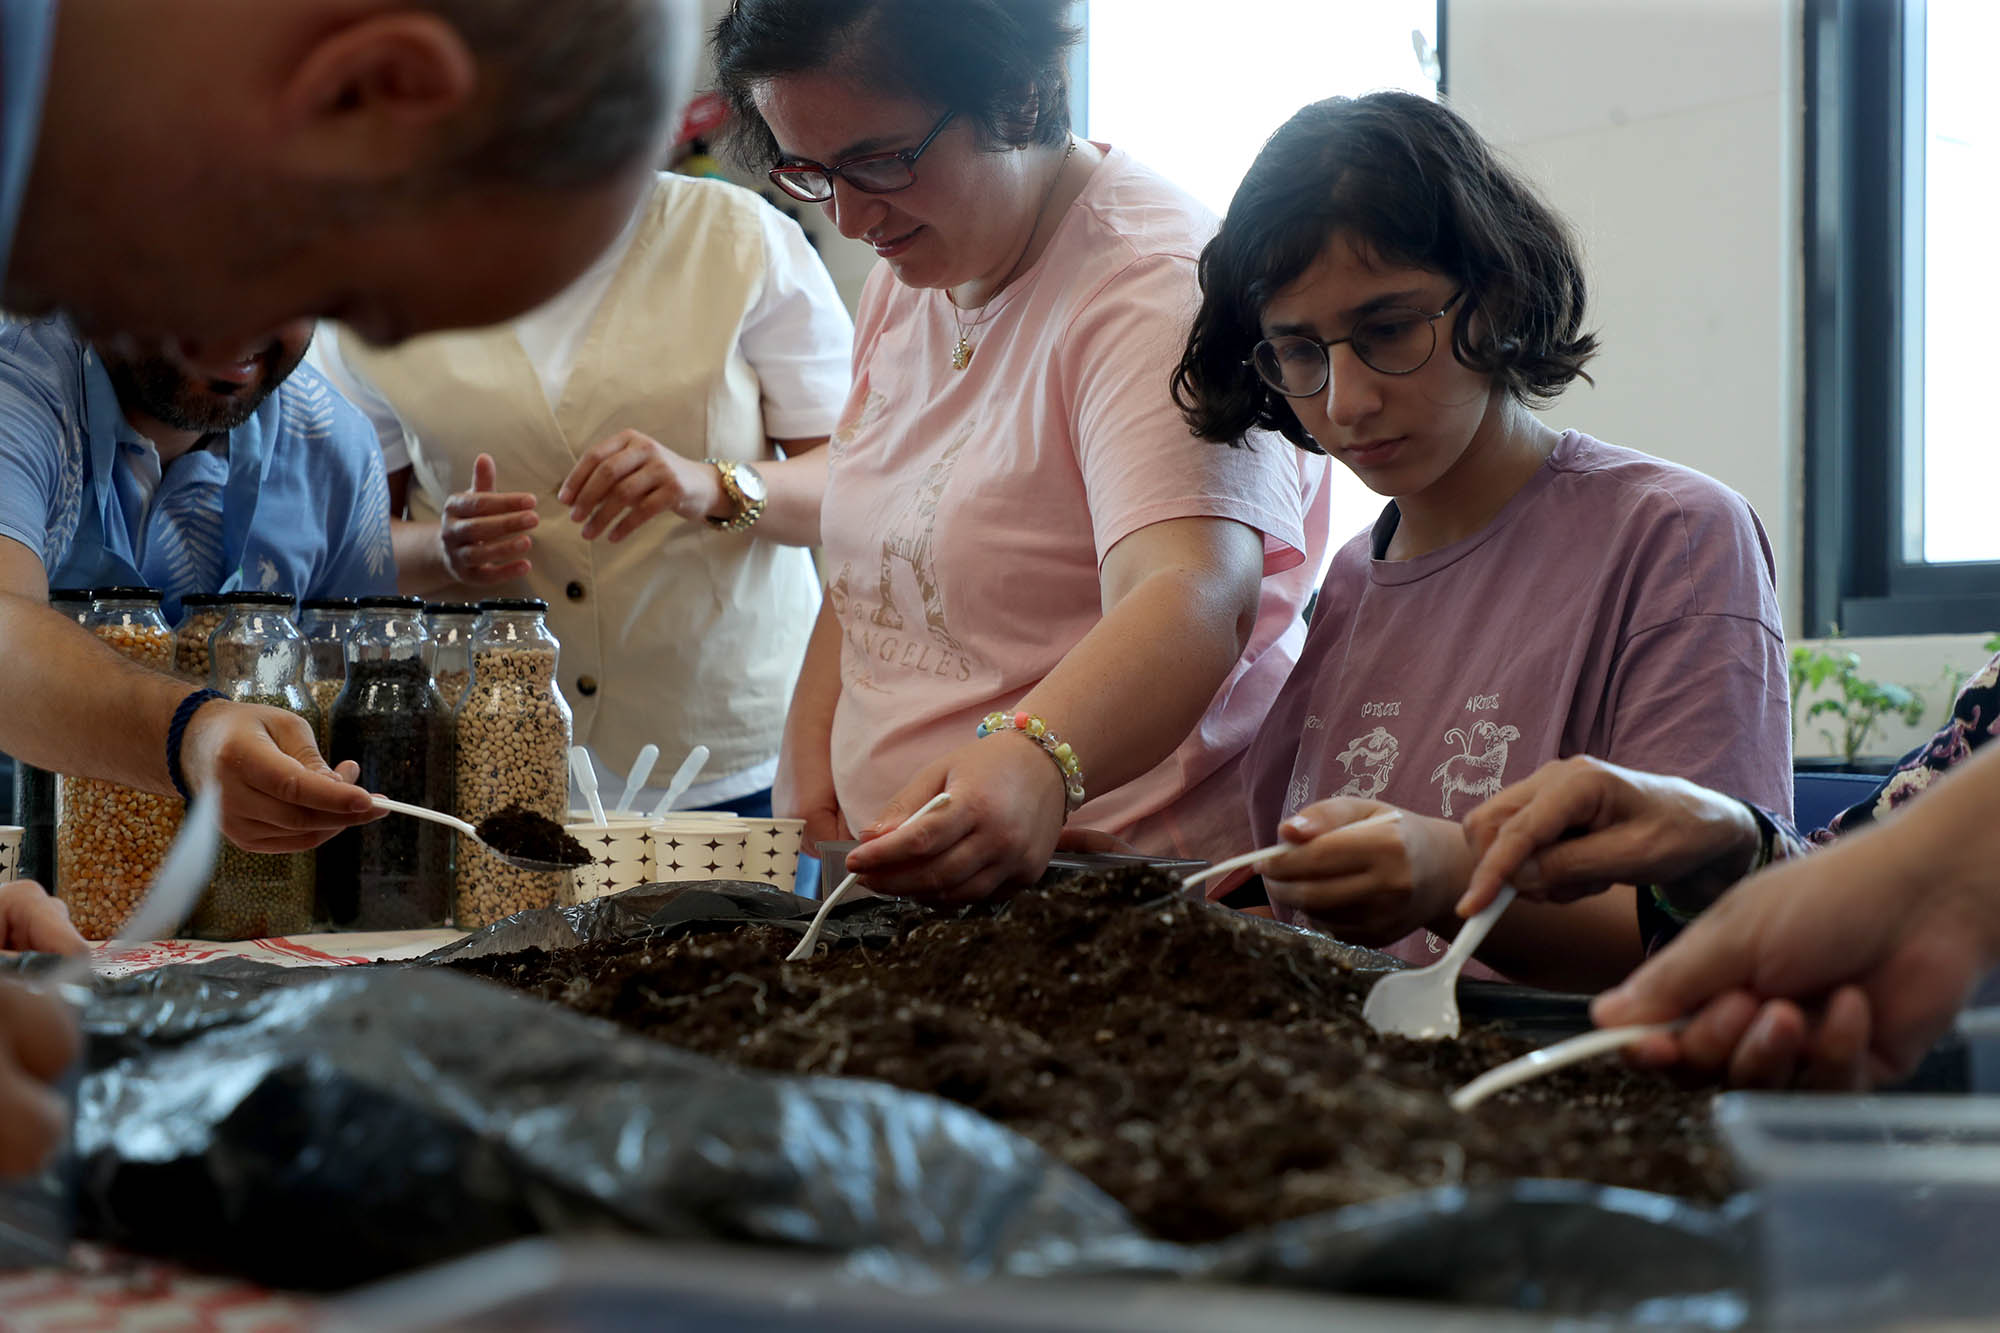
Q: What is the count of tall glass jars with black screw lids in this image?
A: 8